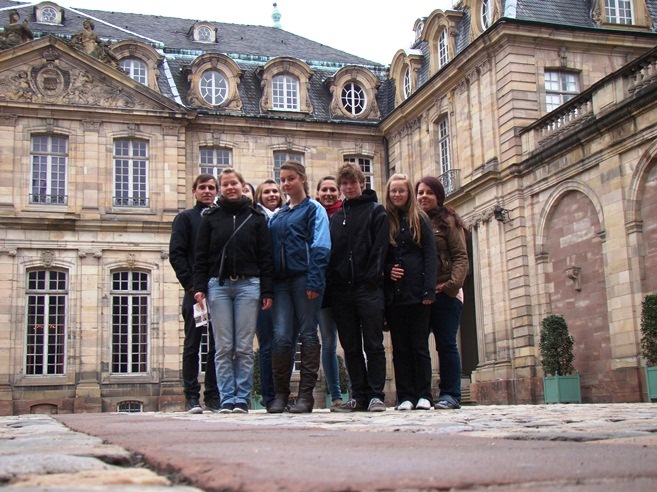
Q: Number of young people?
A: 9